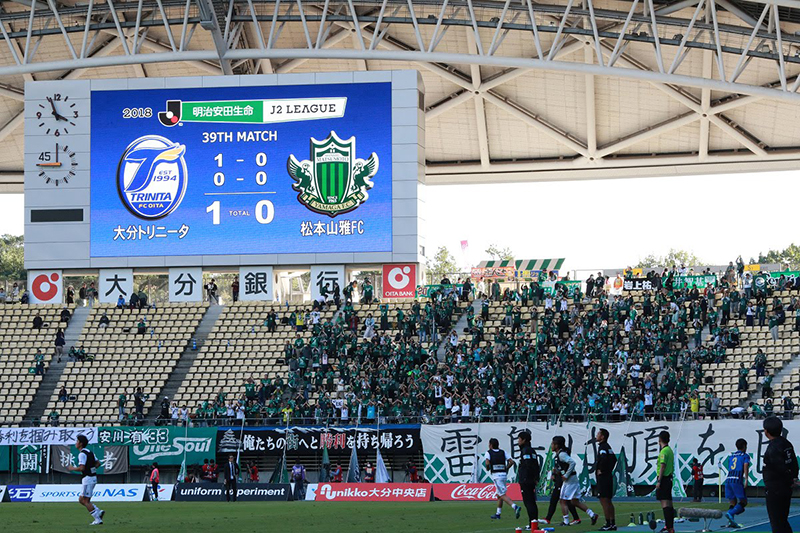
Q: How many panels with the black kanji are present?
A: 4